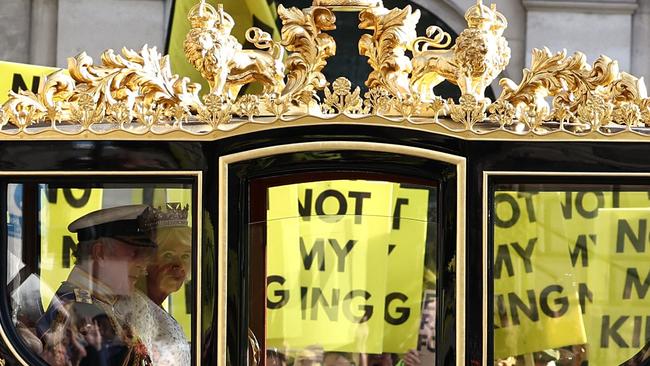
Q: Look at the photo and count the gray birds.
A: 0